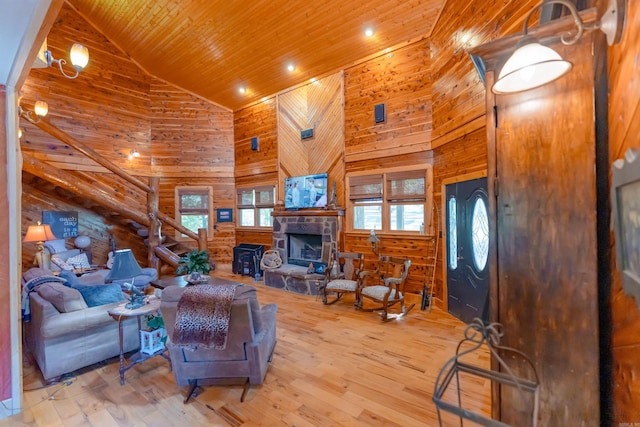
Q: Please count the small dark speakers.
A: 3